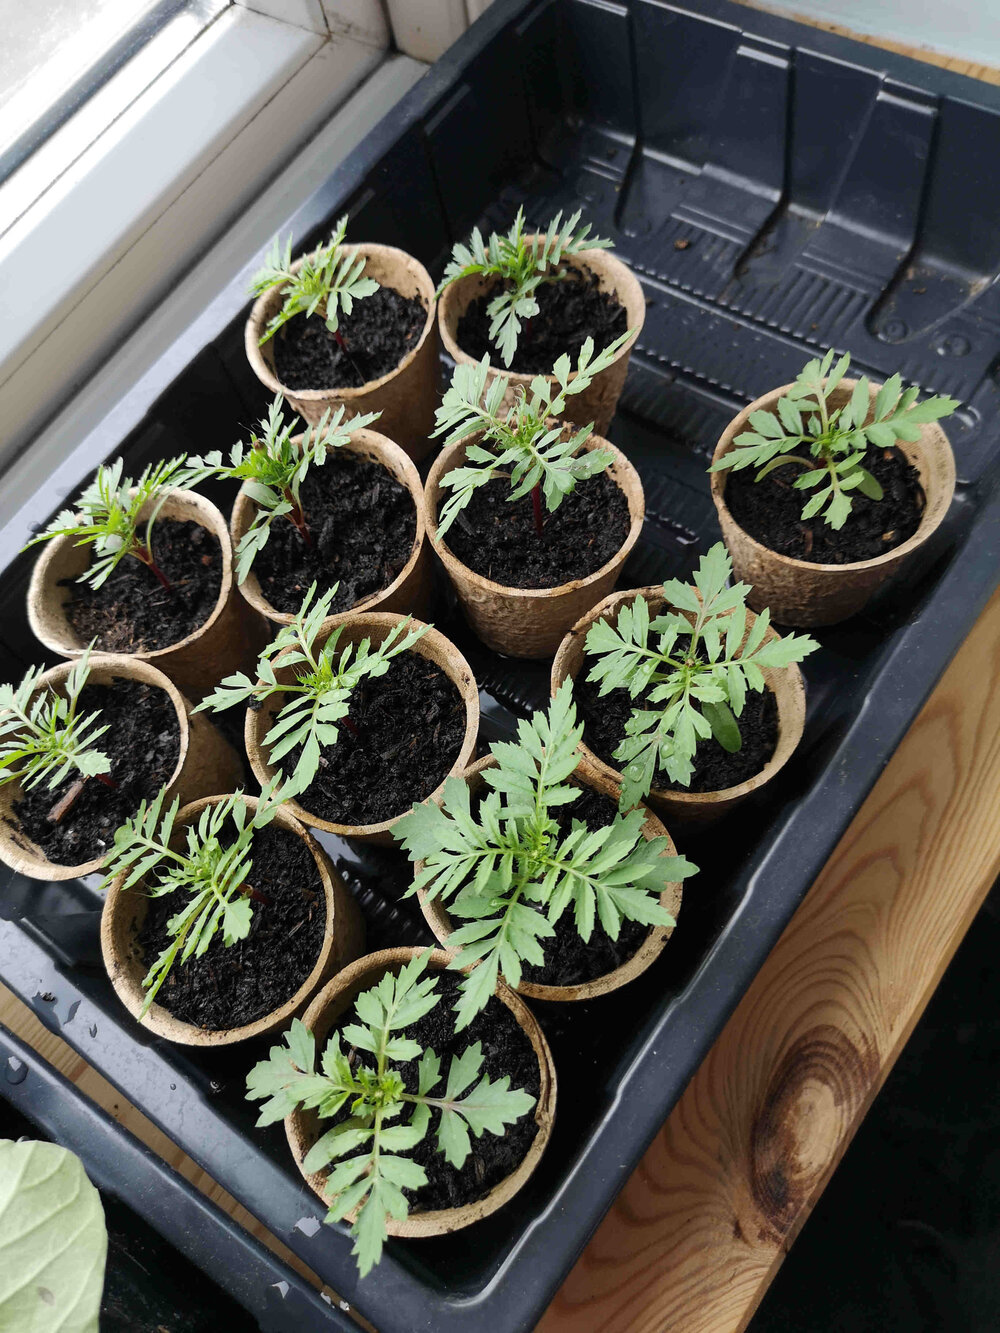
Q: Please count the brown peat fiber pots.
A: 12